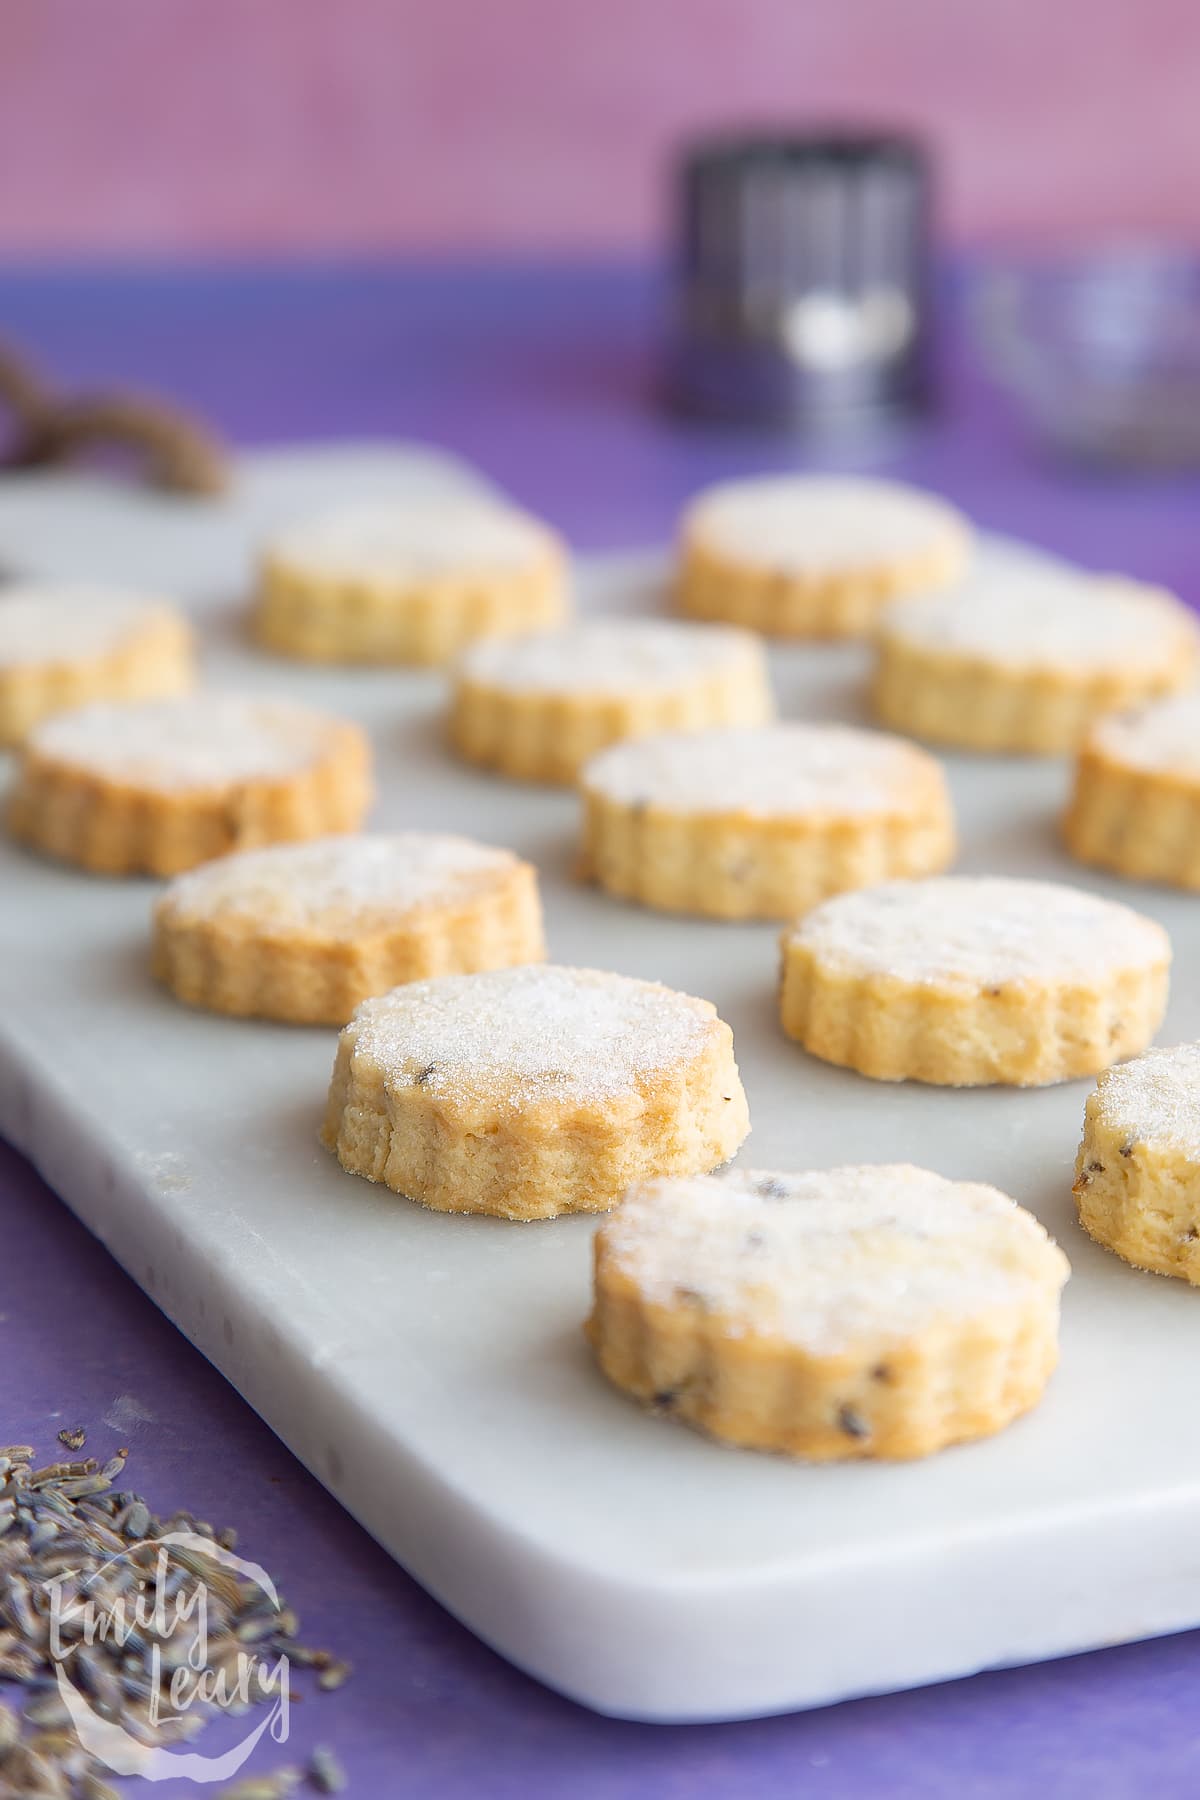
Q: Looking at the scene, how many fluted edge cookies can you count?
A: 13